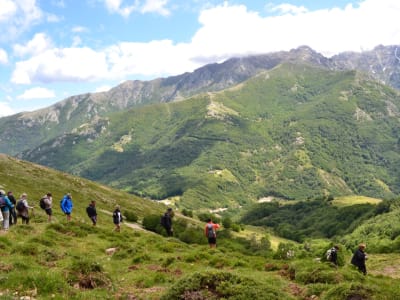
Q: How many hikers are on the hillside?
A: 11